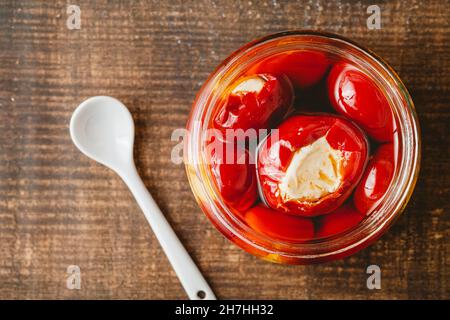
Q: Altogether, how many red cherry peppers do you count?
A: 8